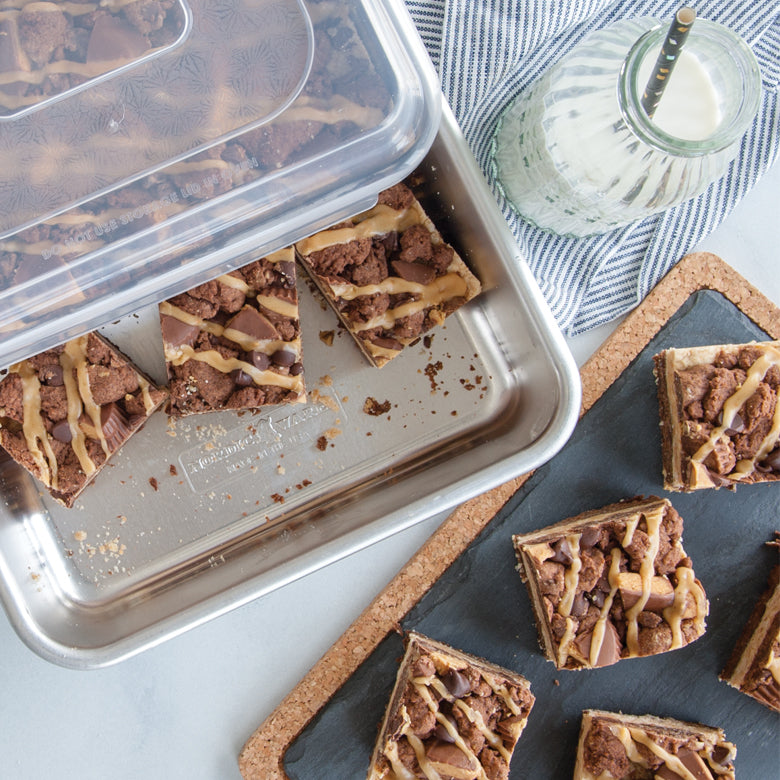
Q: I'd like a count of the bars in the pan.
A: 3